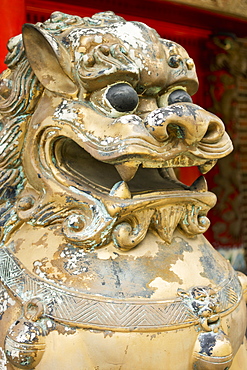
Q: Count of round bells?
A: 2